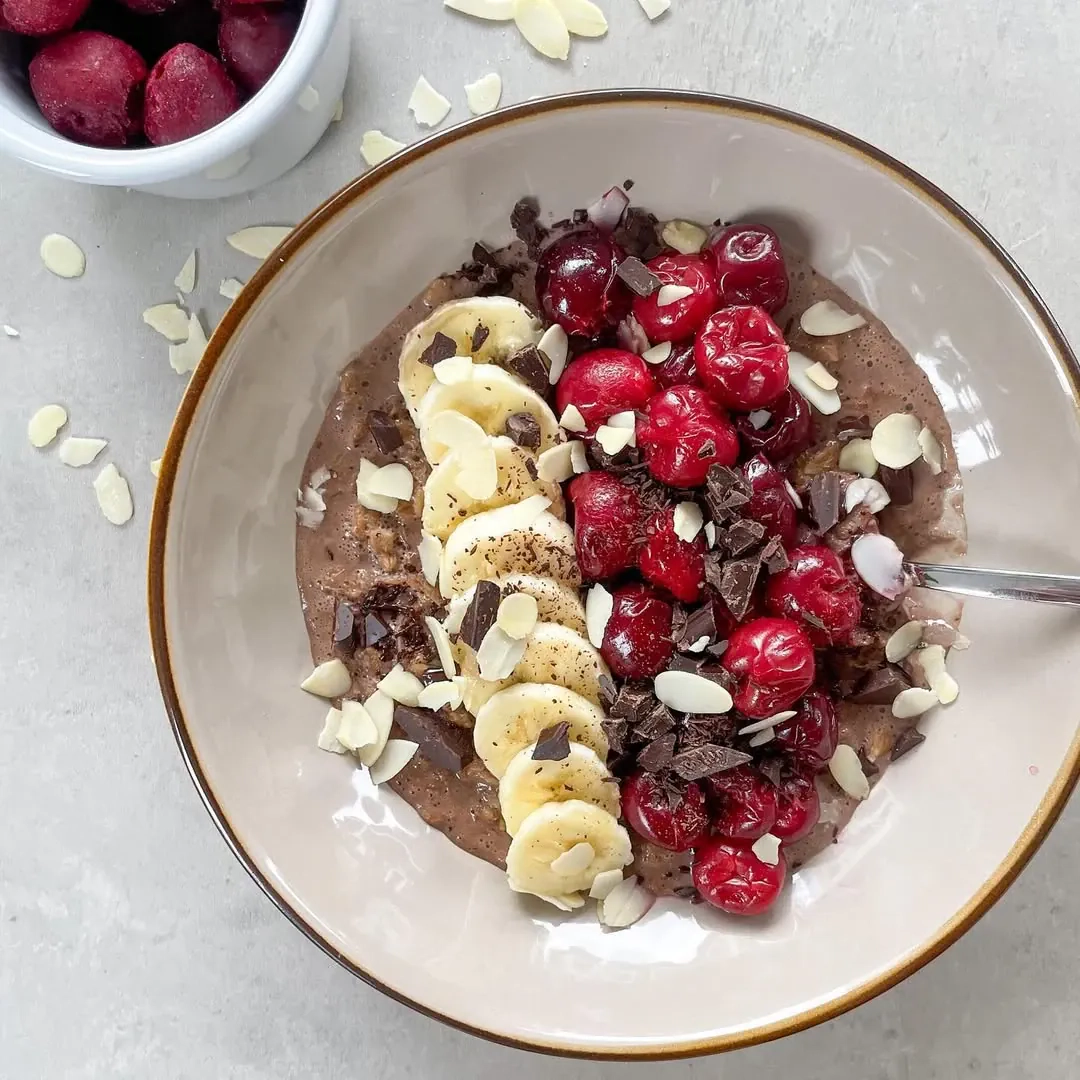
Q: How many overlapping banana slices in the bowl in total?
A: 9